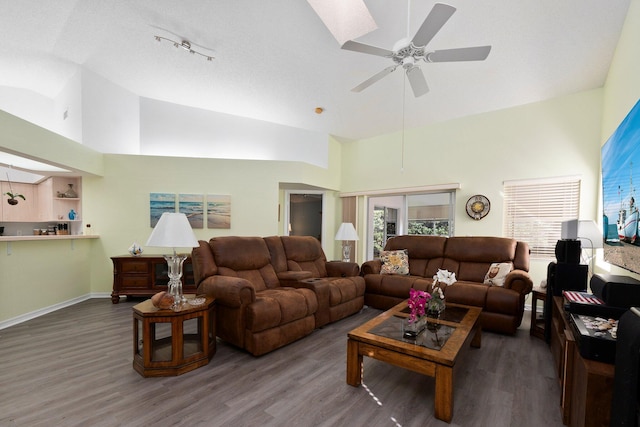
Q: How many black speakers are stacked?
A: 2